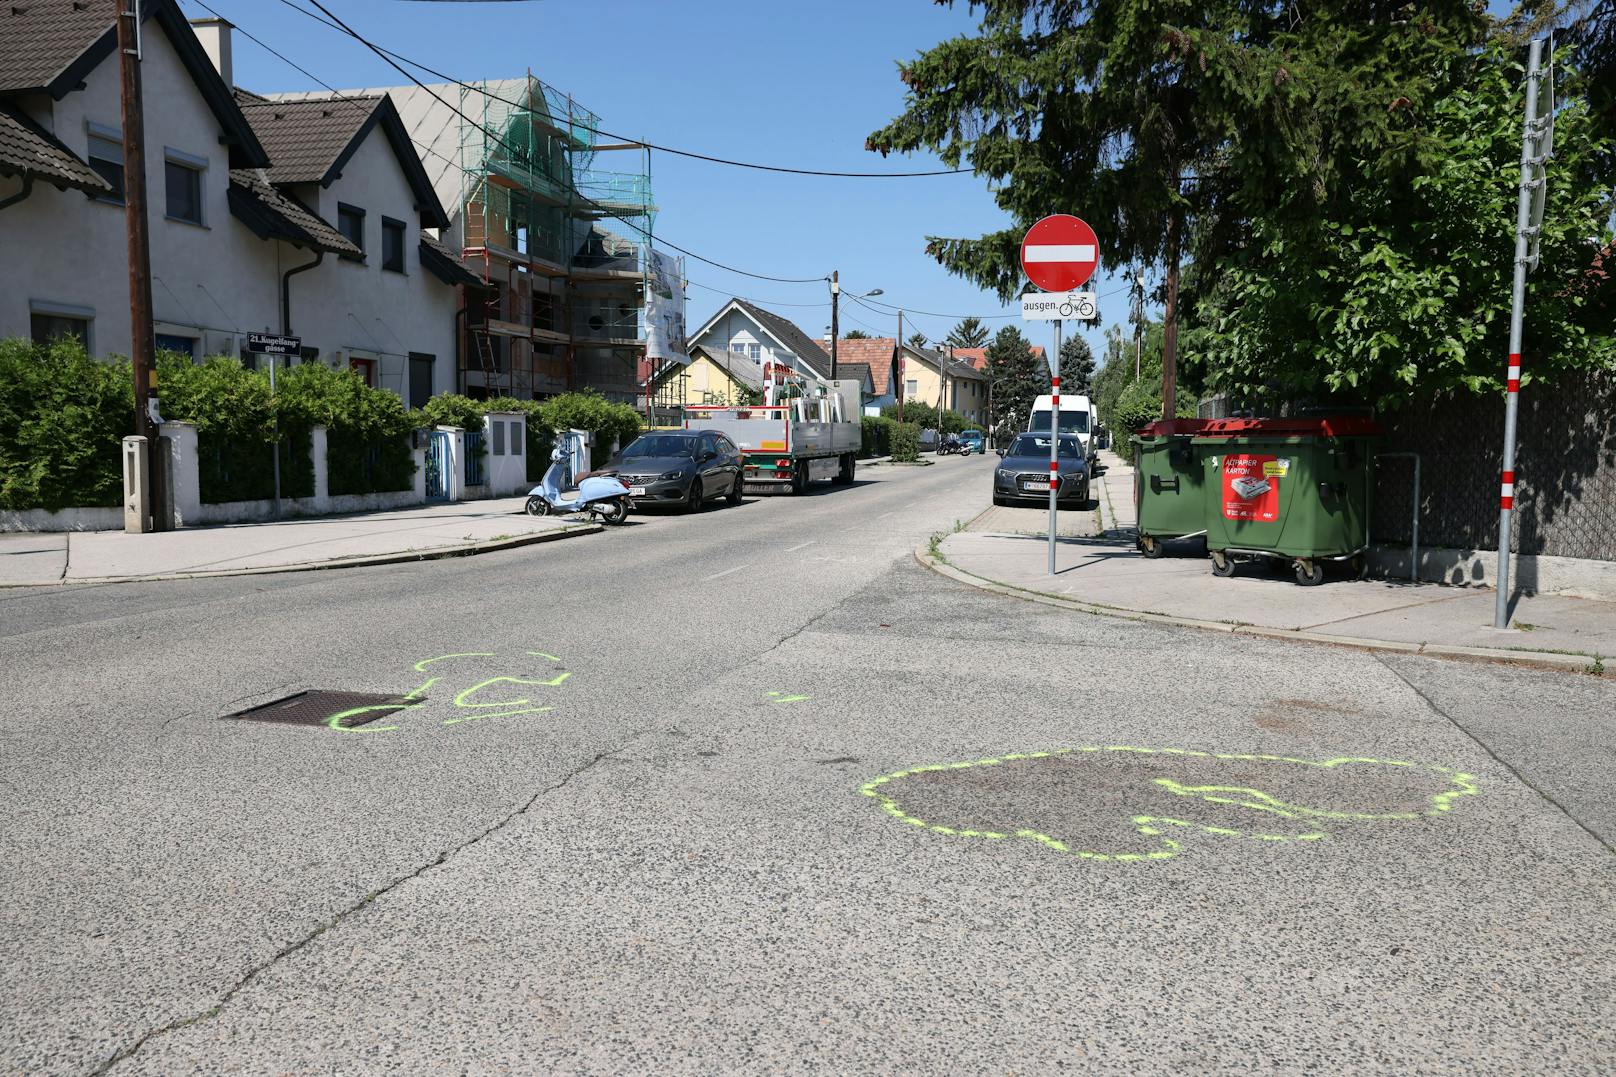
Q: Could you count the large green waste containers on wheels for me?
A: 2